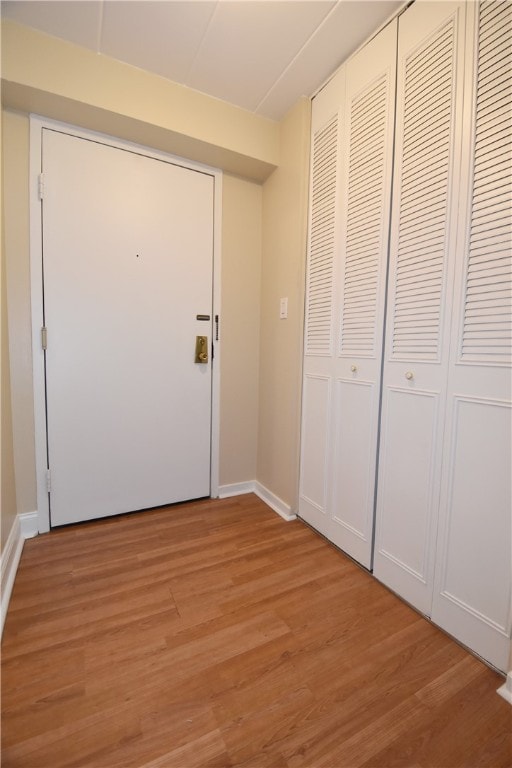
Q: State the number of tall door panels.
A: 4